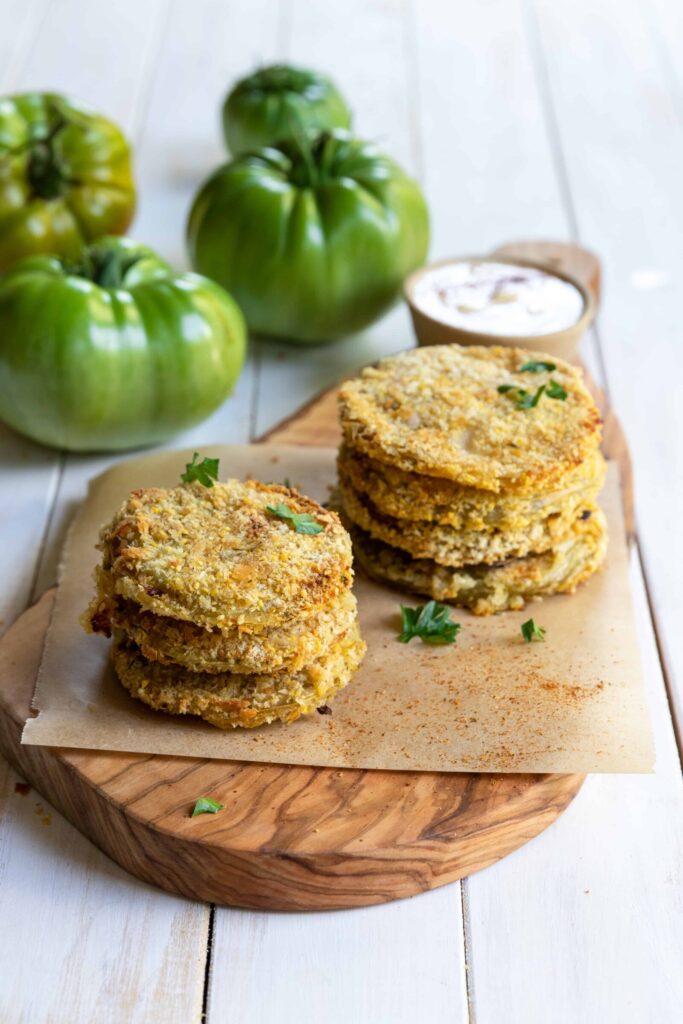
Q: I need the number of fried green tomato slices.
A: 7